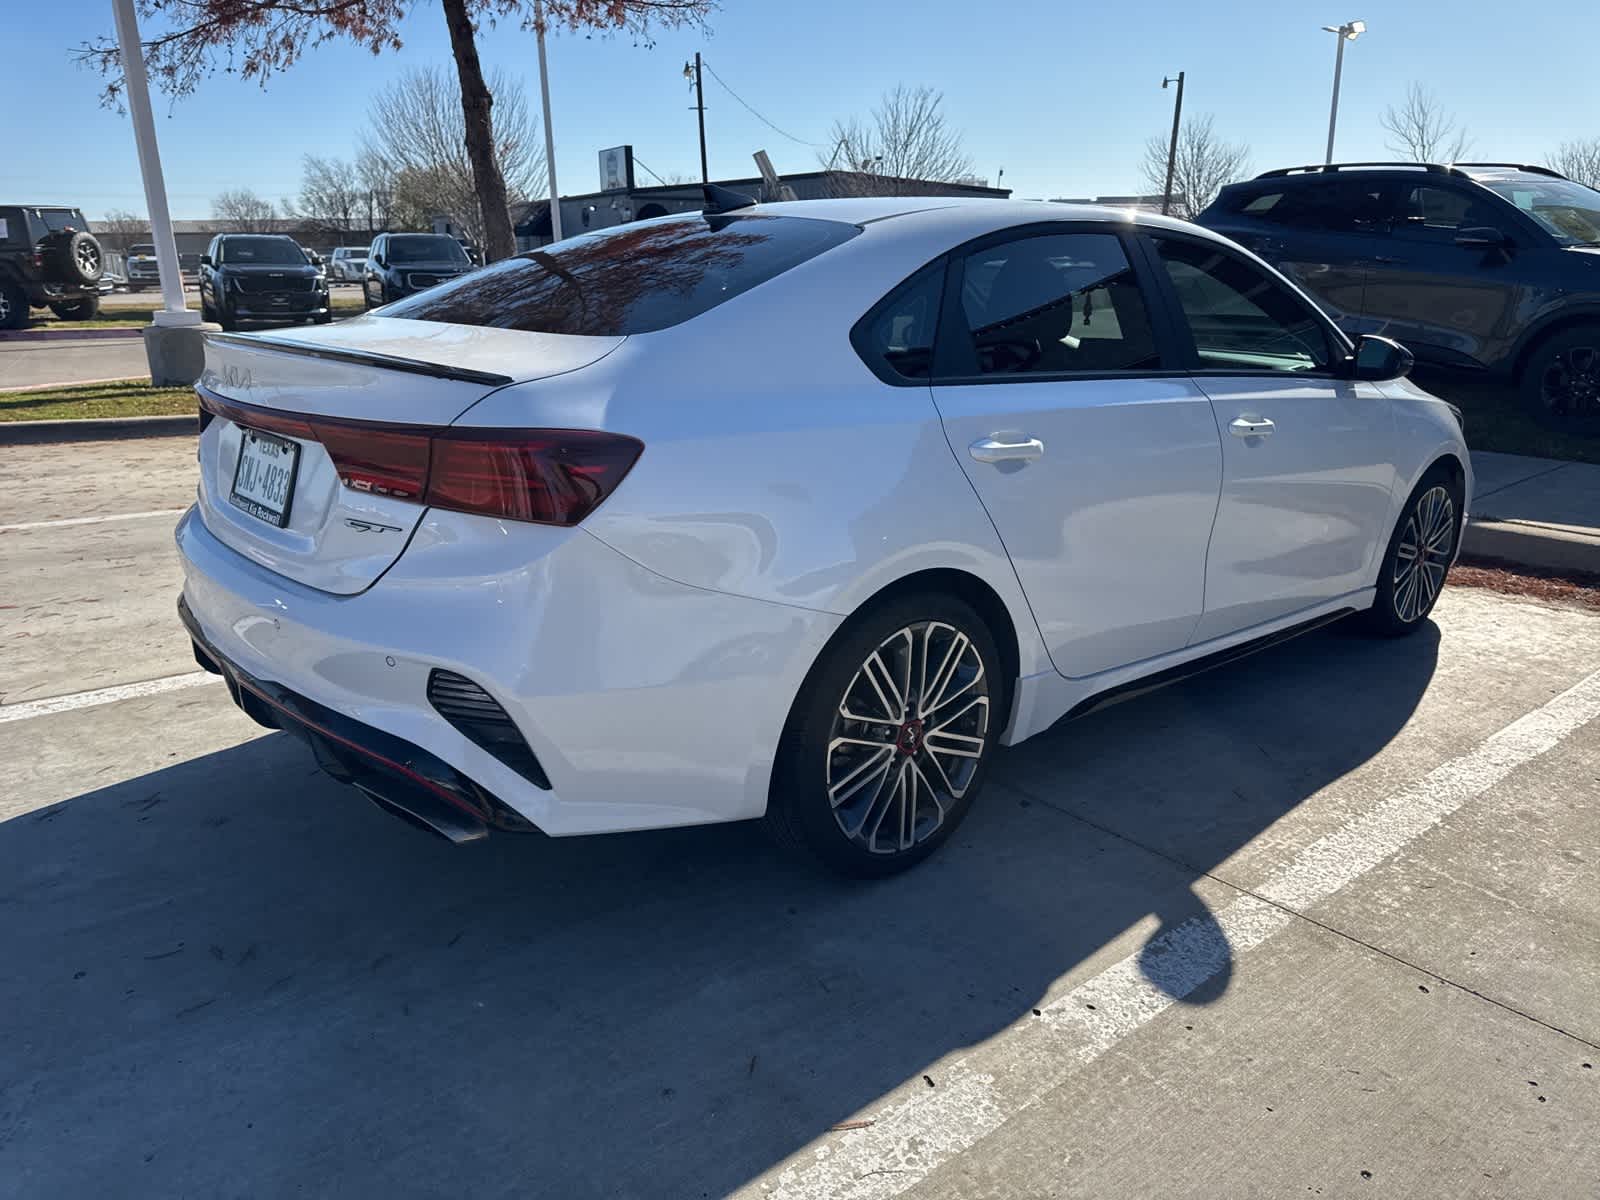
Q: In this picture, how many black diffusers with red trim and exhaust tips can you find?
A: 1